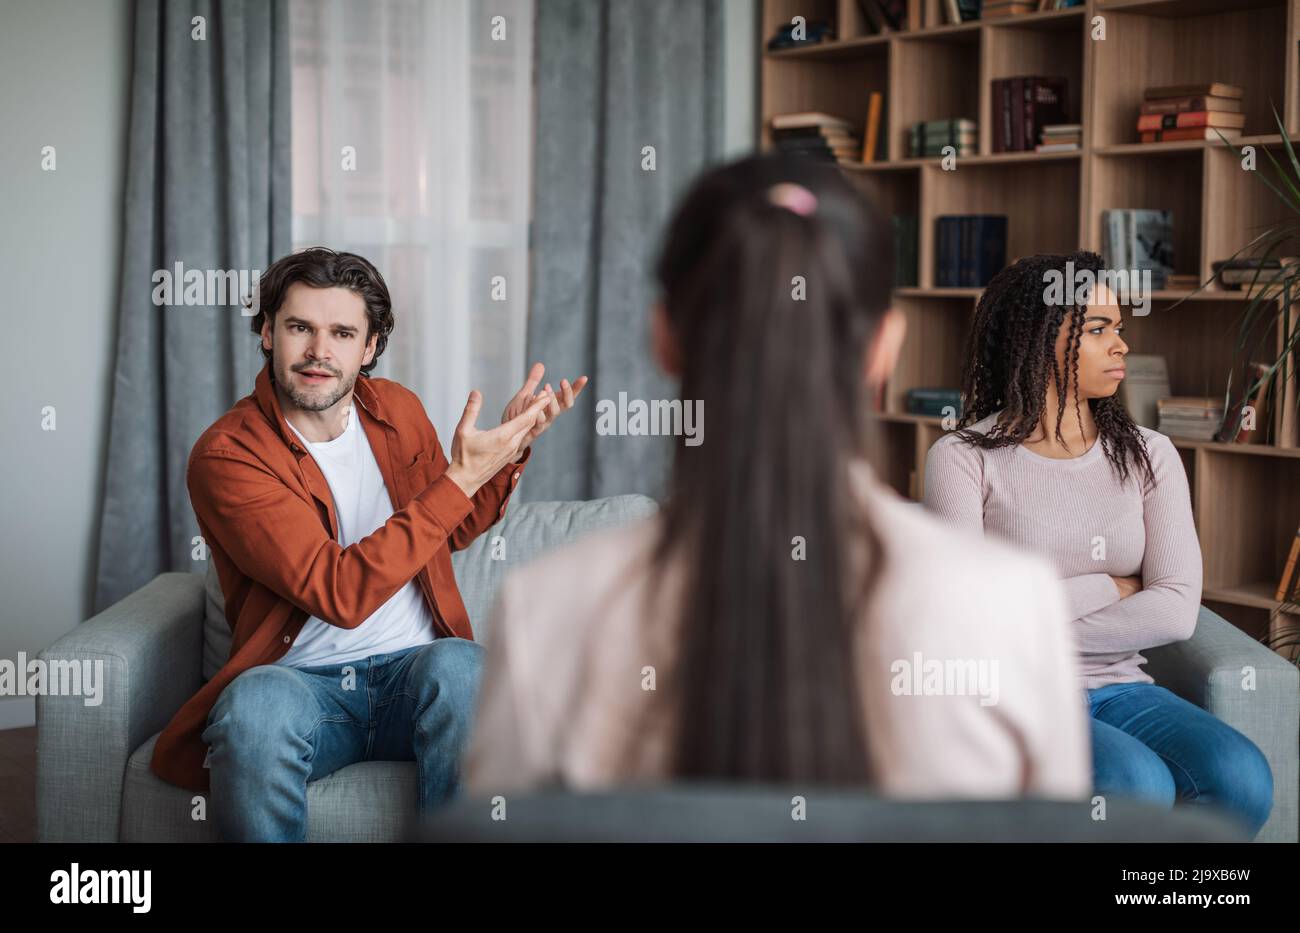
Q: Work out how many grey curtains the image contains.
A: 2